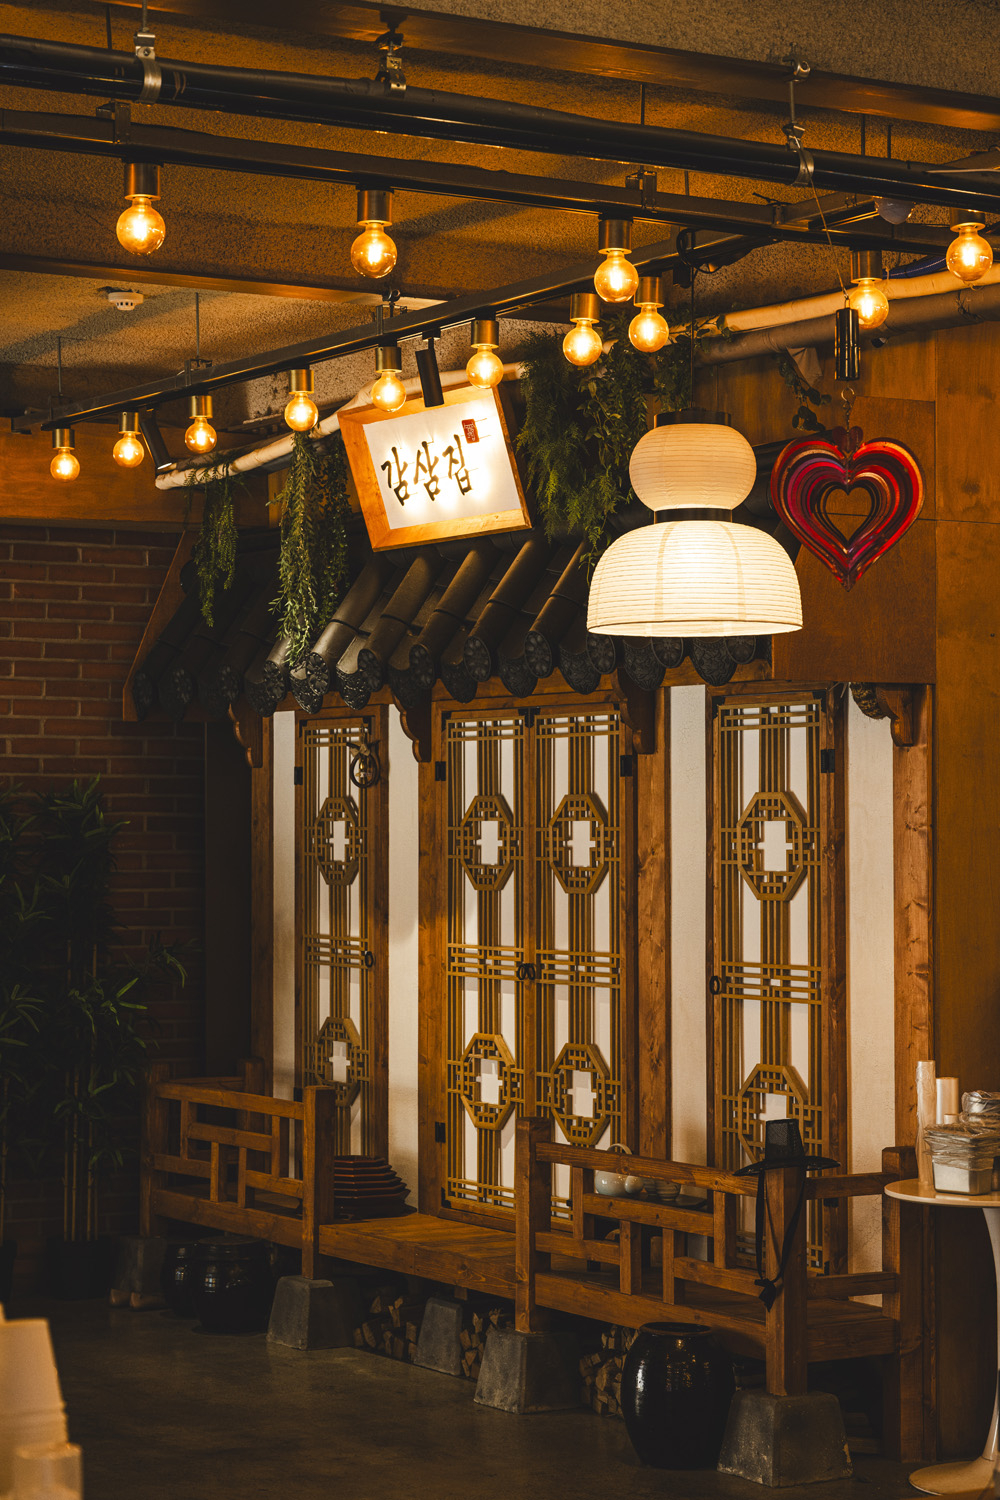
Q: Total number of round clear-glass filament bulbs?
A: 13